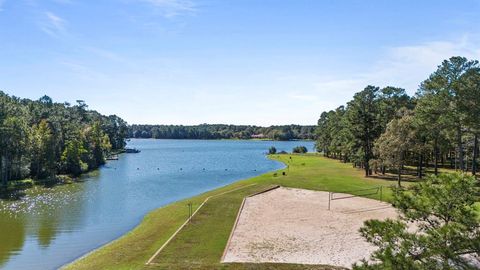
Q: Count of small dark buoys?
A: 7